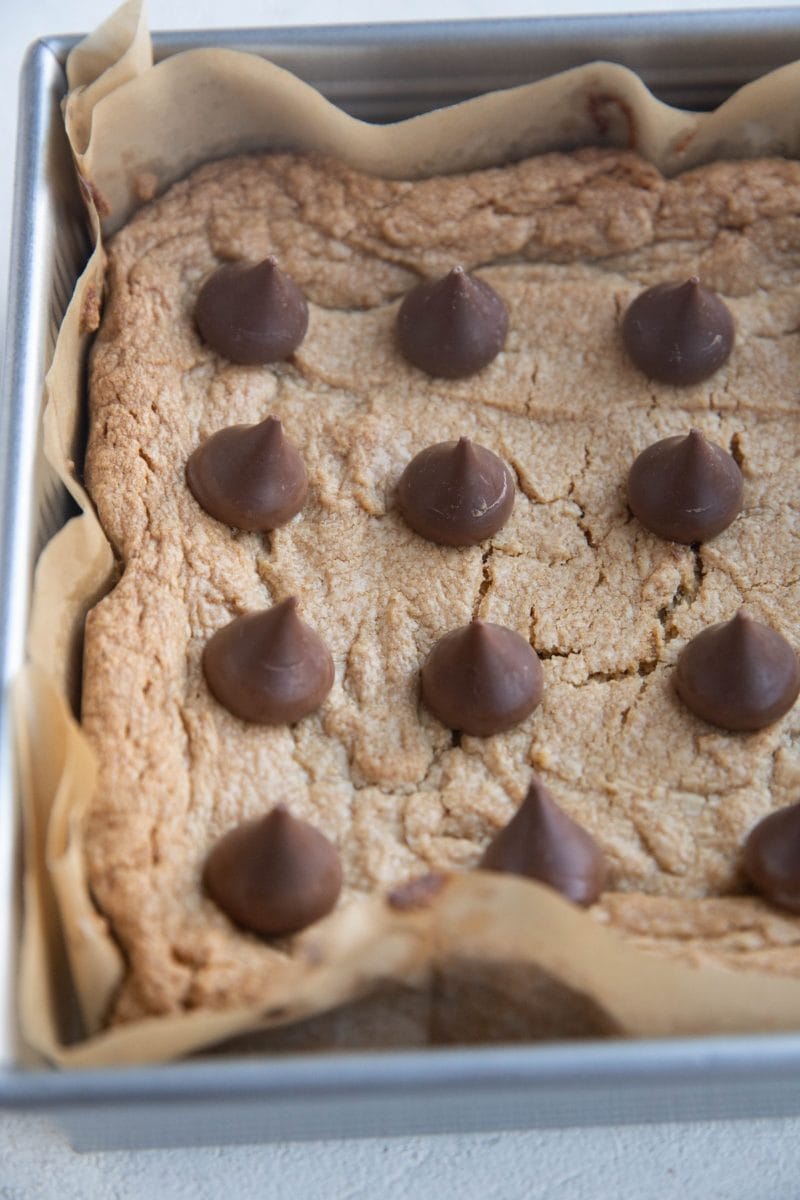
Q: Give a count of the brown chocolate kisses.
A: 12